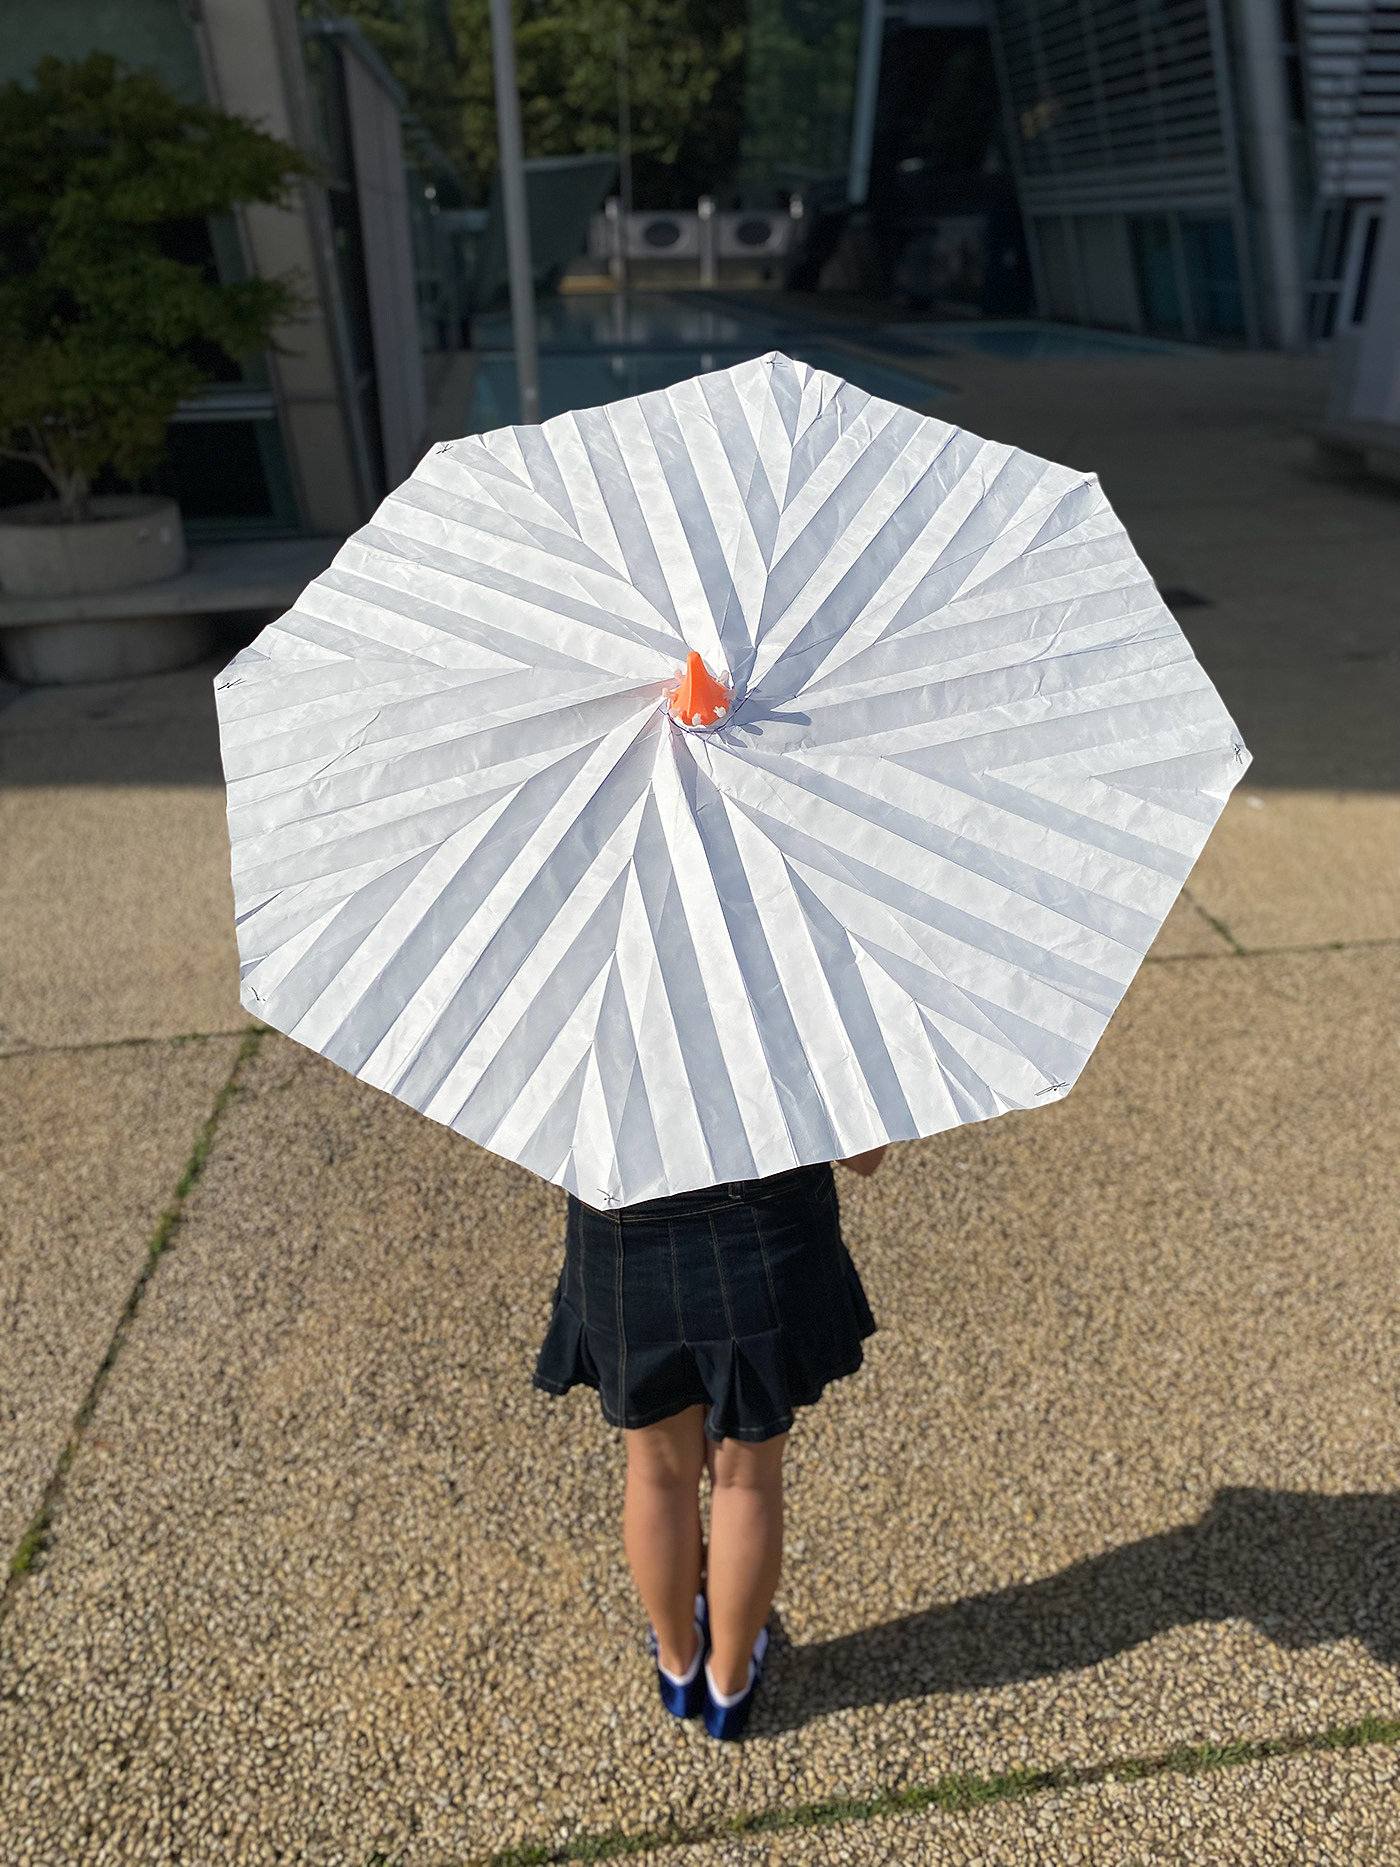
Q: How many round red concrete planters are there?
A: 0